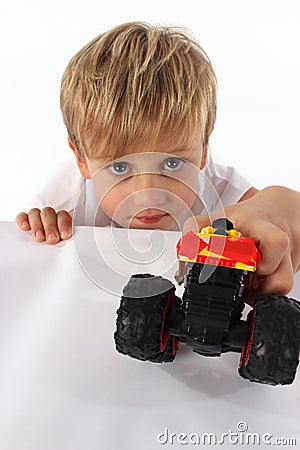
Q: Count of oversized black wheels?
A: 2